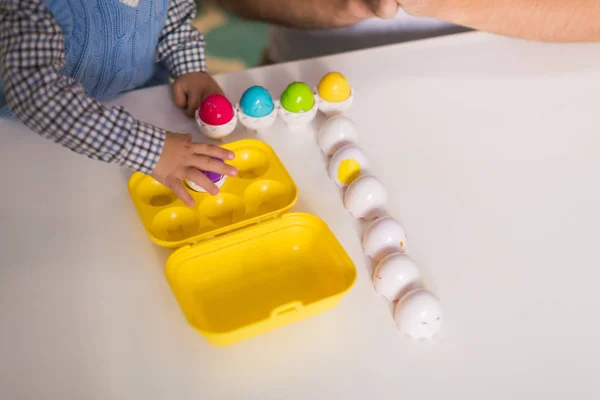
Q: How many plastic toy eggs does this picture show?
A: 11